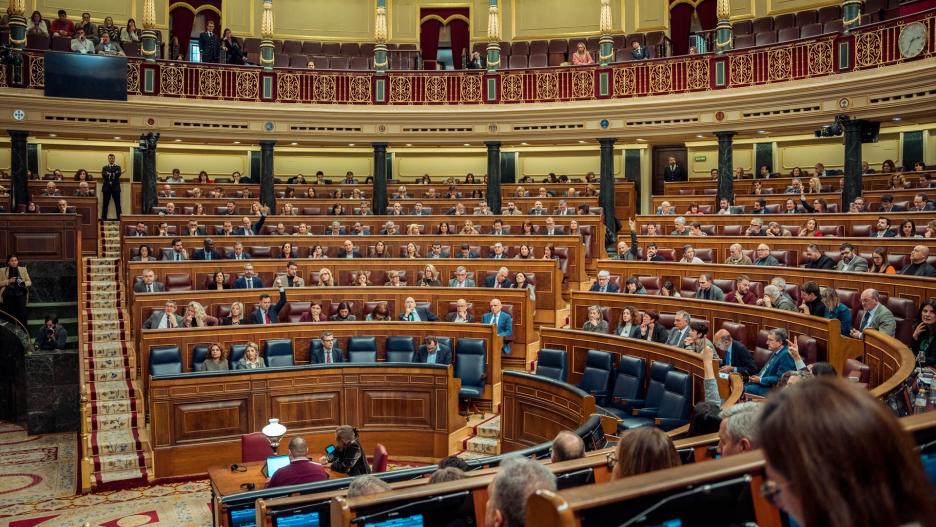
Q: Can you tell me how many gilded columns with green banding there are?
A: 8